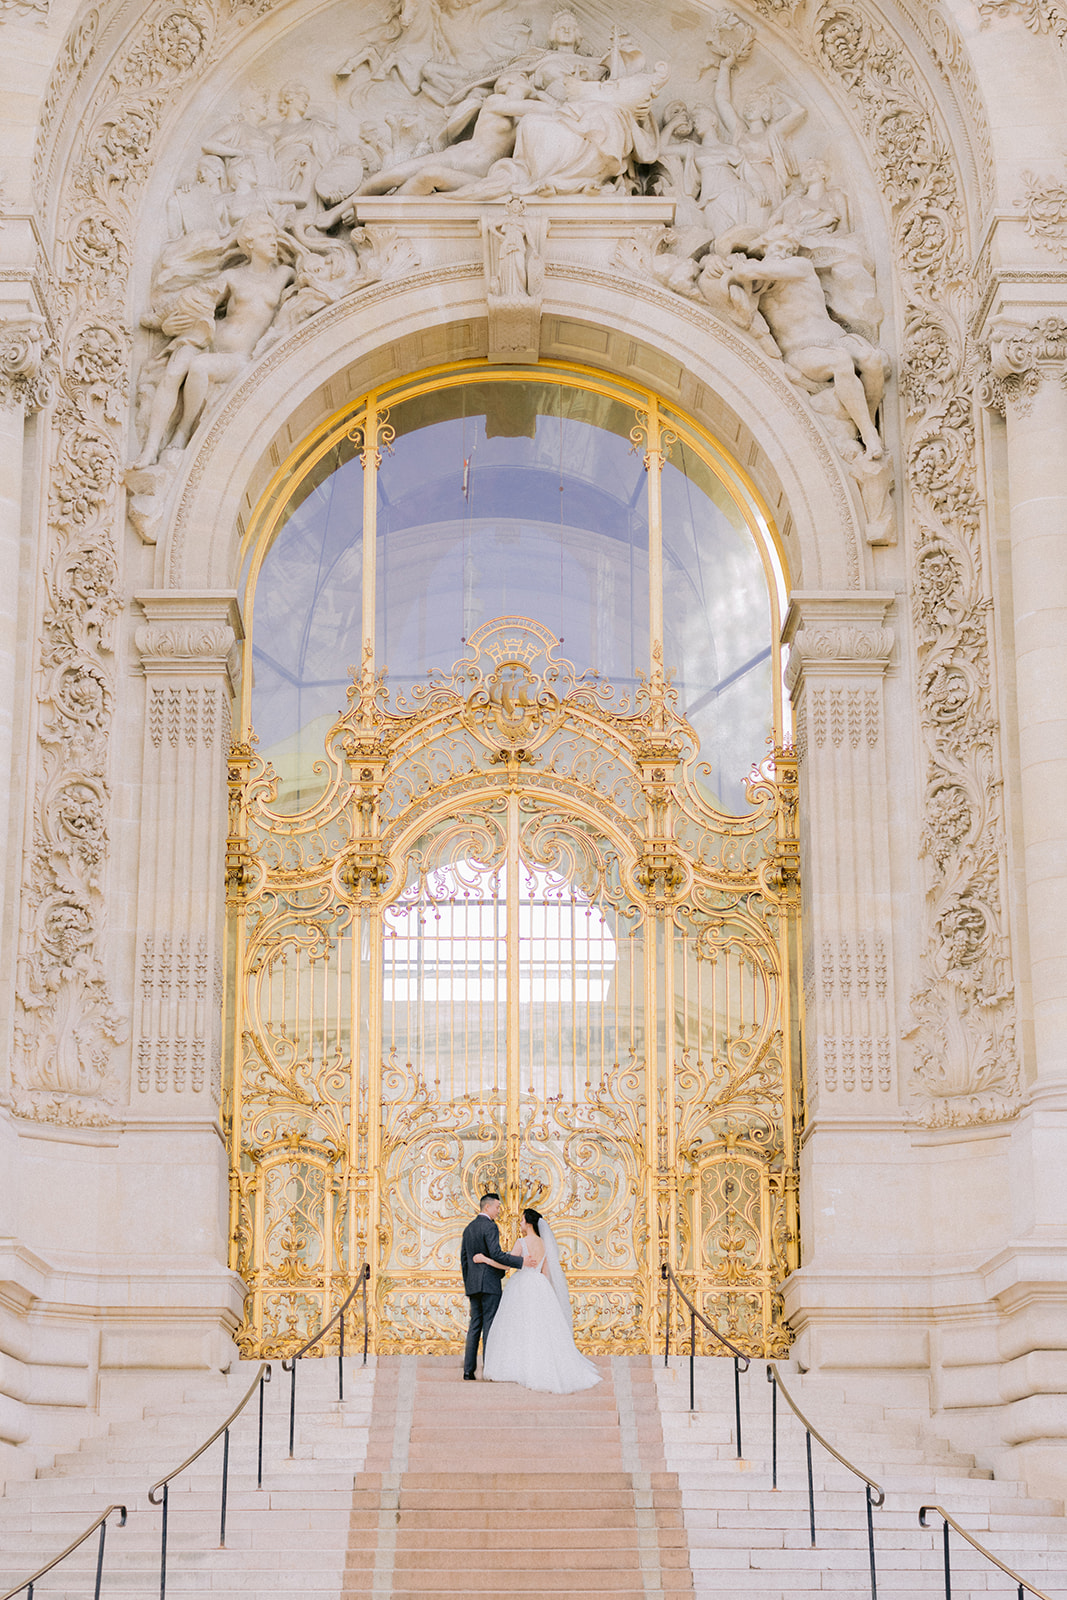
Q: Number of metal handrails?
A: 6